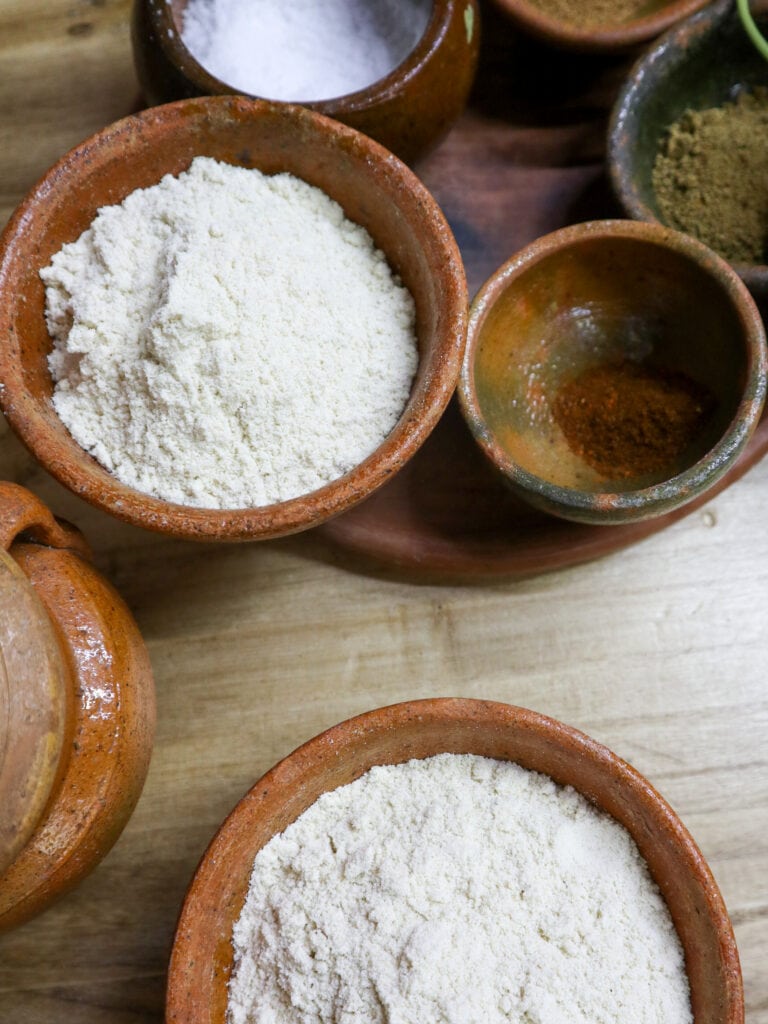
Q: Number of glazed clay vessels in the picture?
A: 7